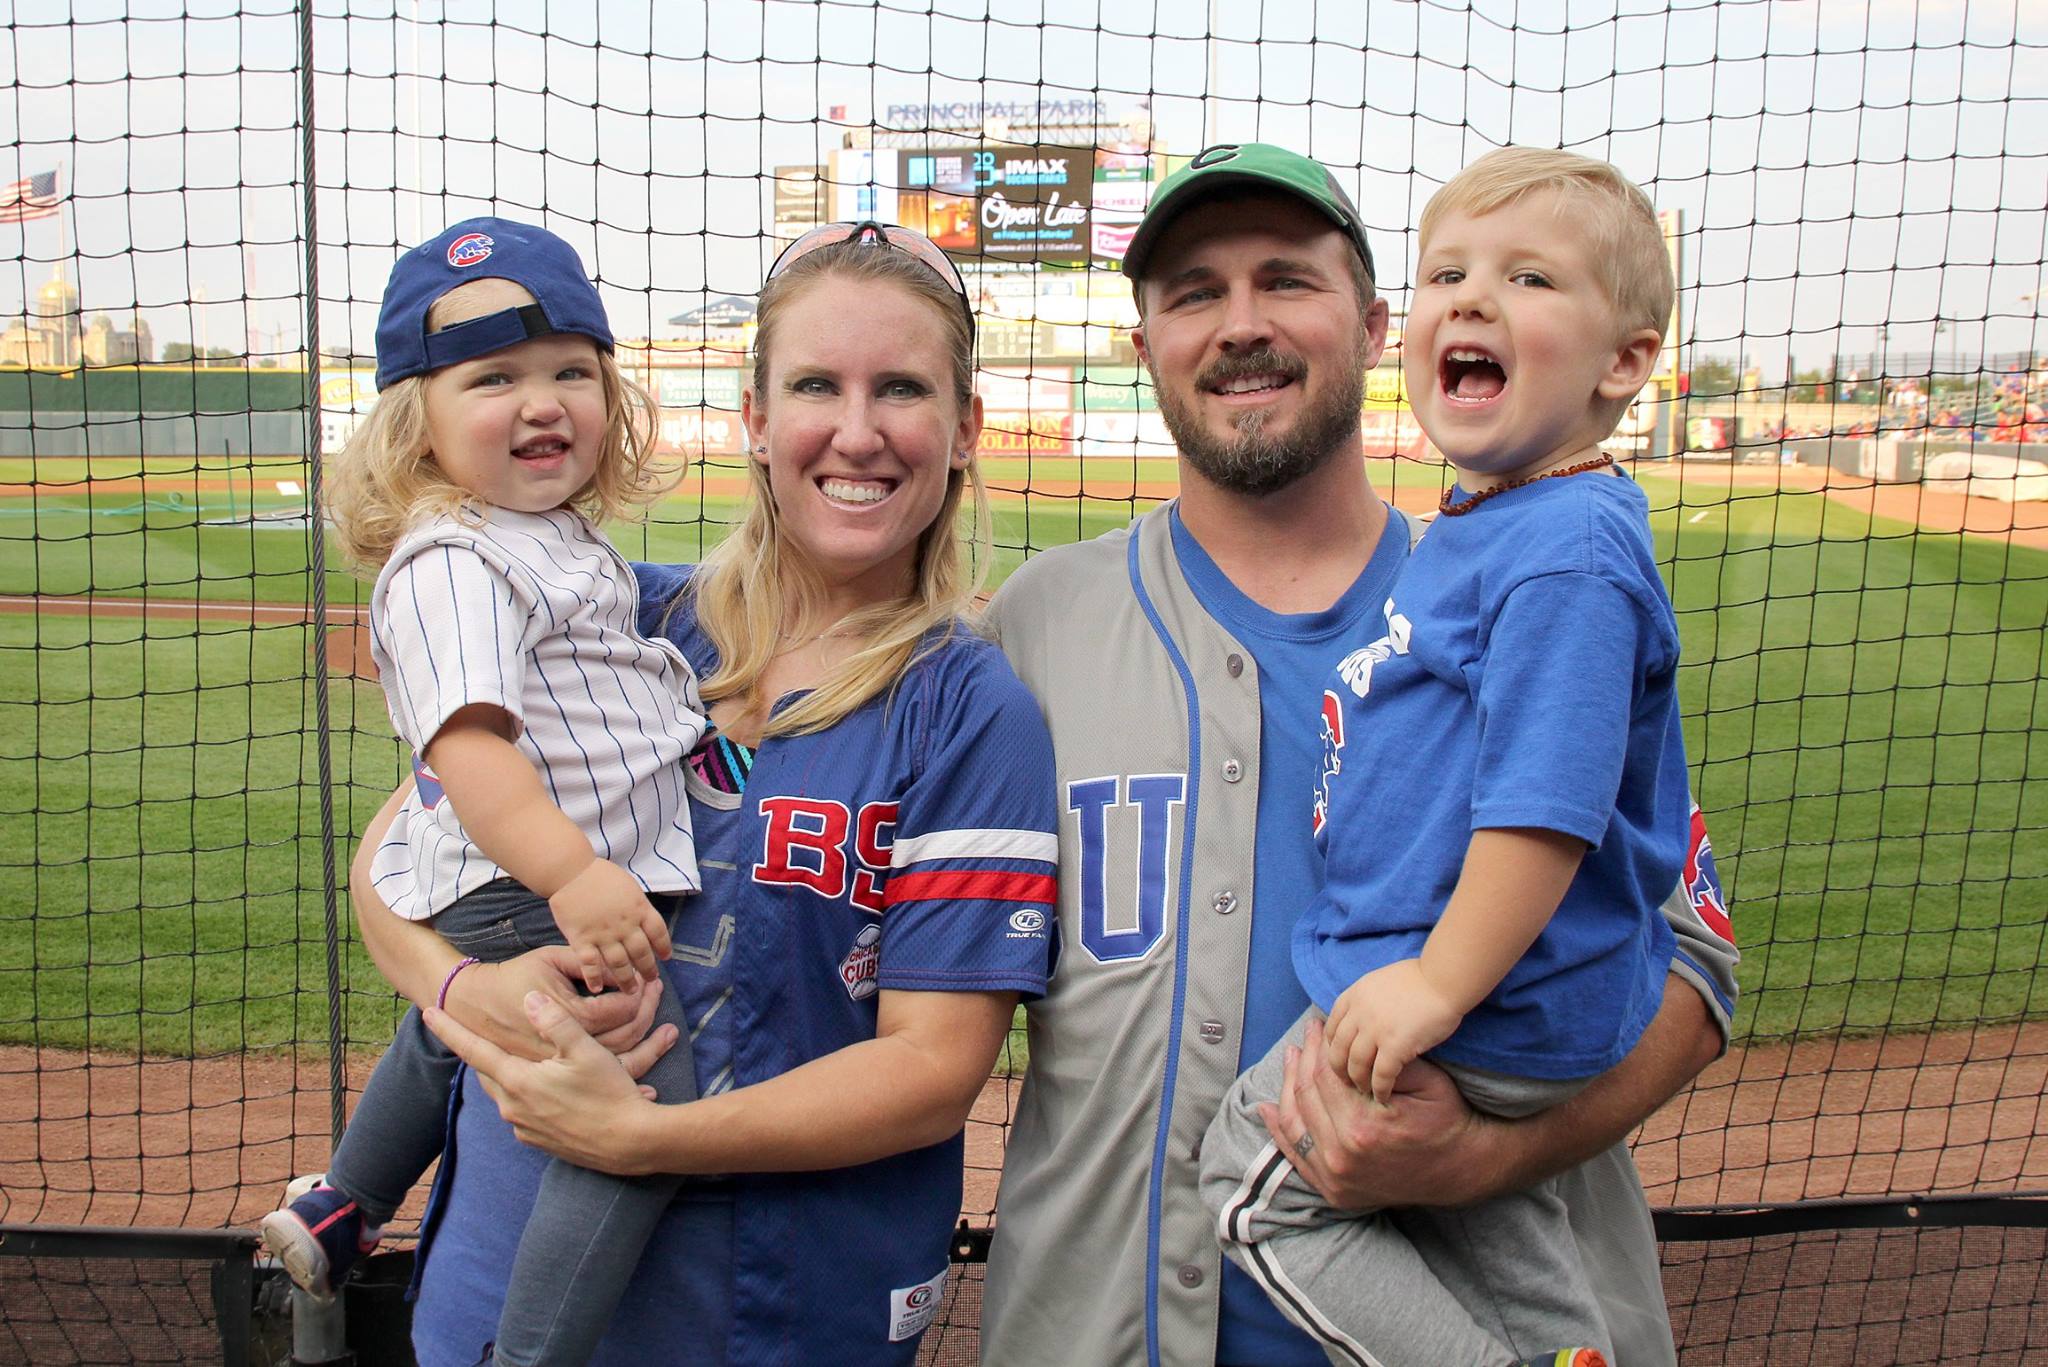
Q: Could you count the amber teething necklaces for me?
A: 1